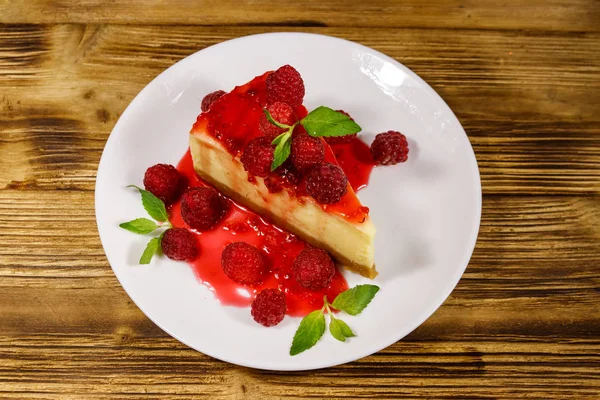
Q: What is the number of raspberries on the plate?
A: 14